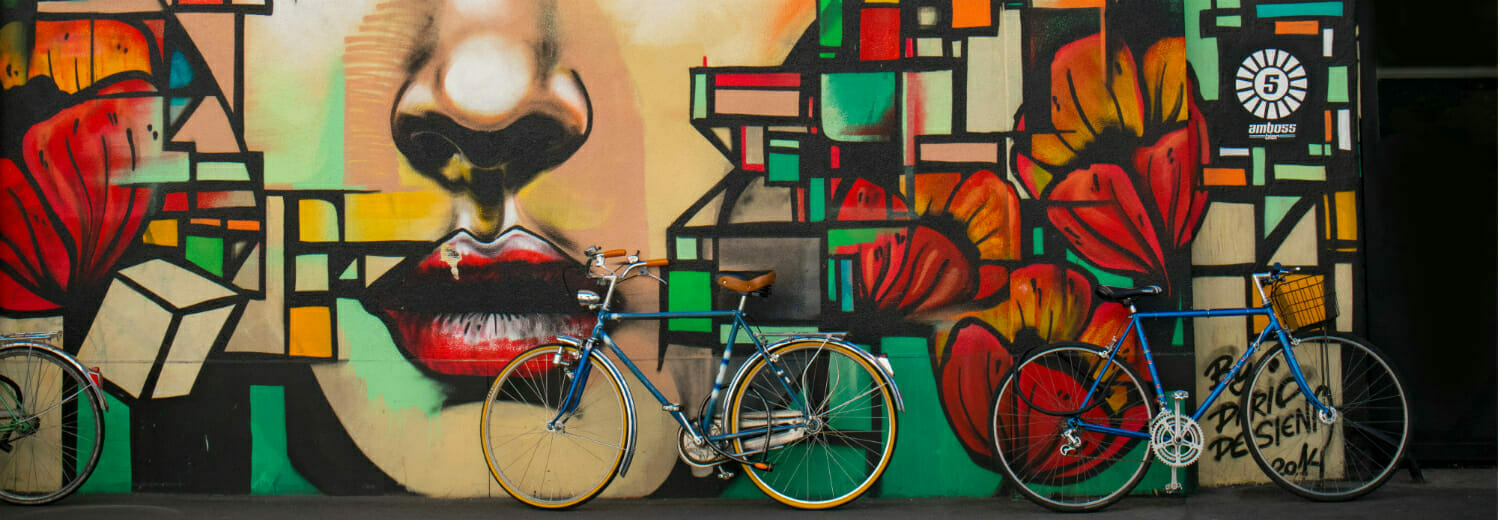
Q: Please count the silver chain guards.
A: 1